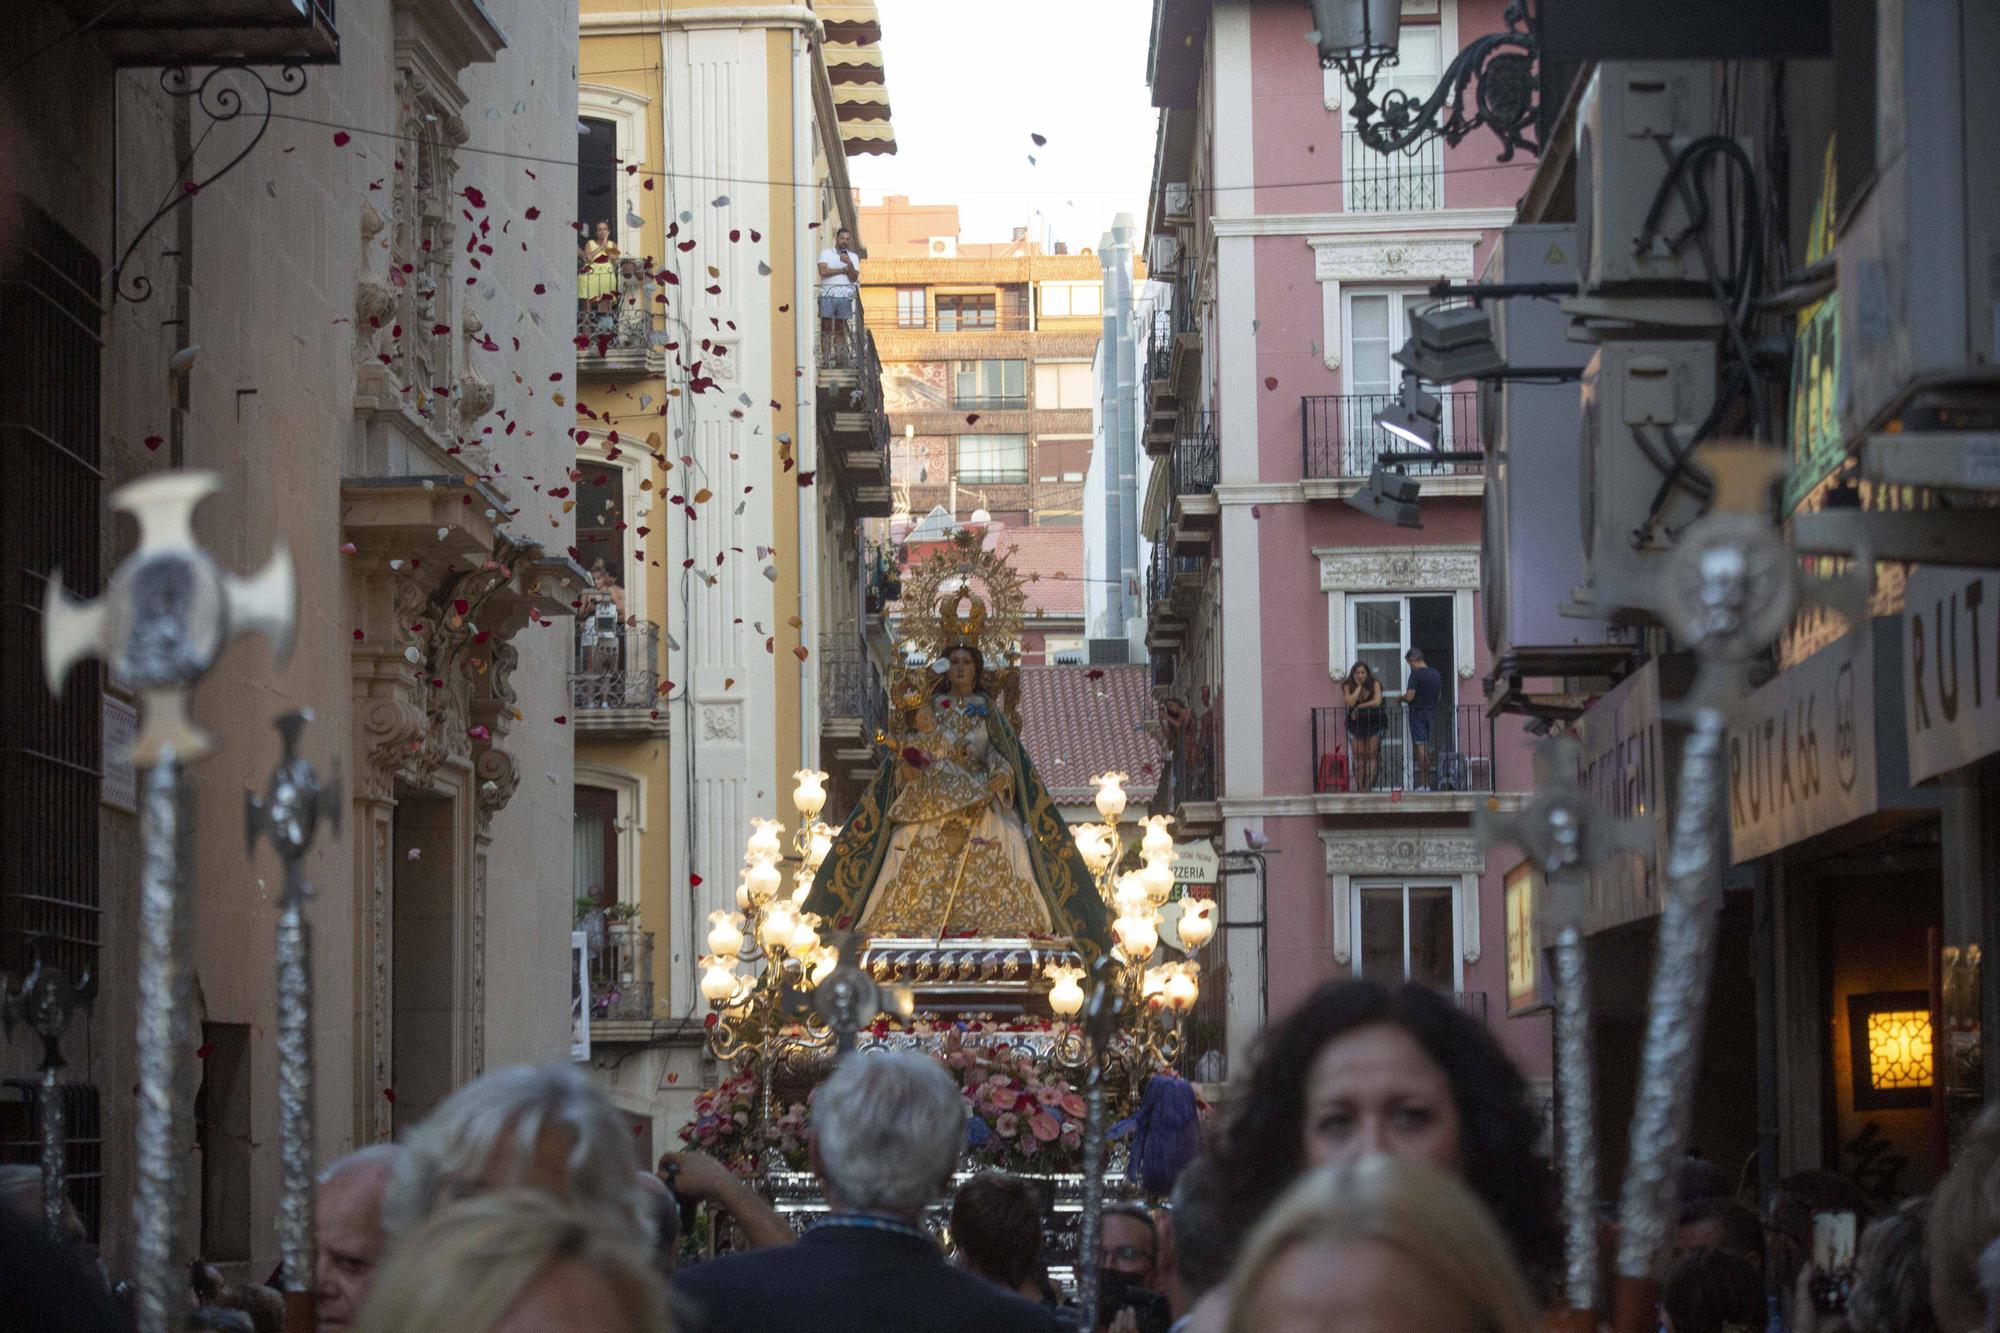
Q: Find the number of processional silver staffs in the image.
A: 7